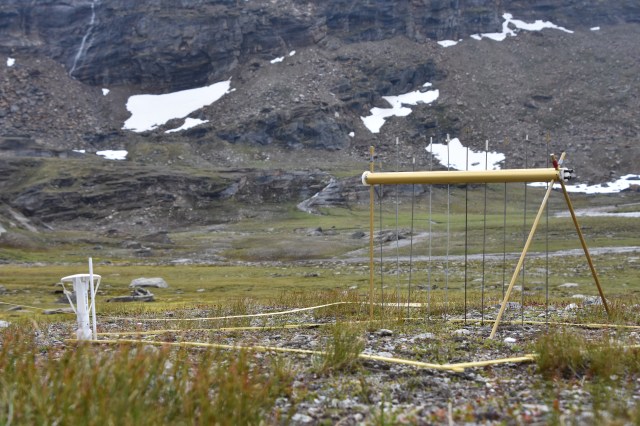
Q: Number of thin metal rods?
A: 10